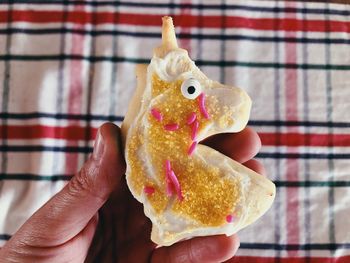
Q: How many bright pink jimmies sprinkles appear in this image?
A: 11